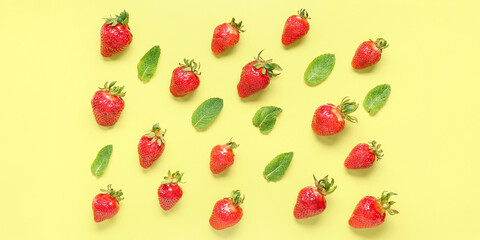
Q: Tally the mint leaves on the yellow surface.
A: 7